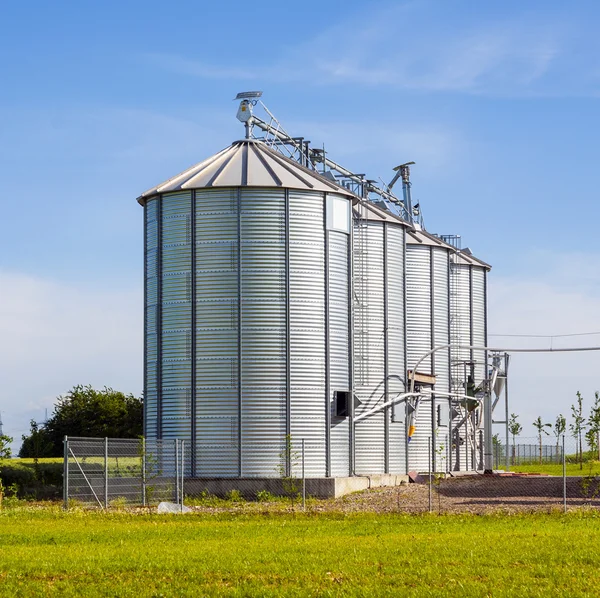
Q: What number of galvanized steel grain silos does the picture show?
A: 4